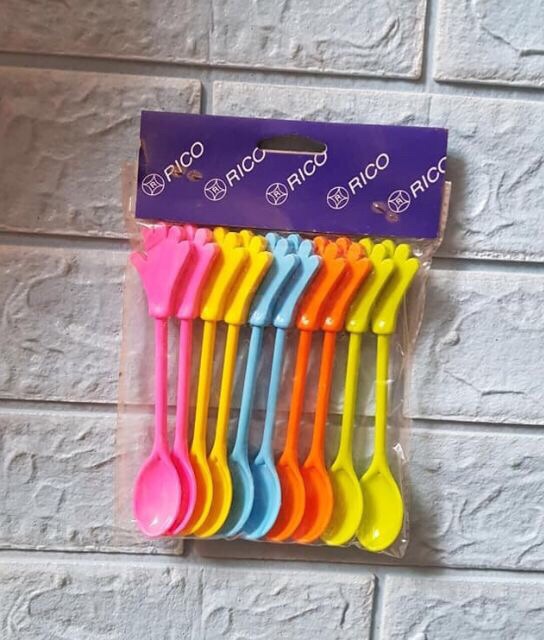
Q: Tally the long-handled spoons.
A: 10